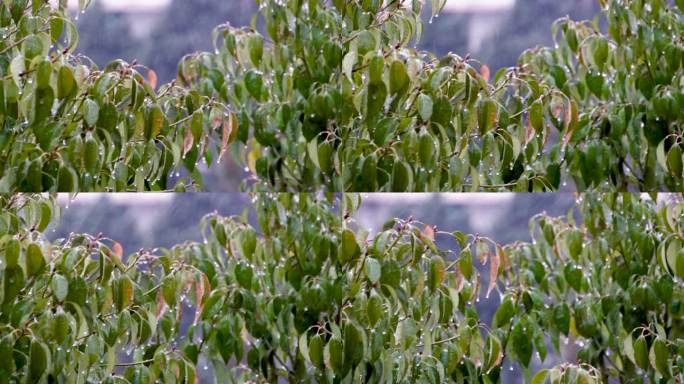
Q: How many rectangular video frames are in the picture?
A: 4